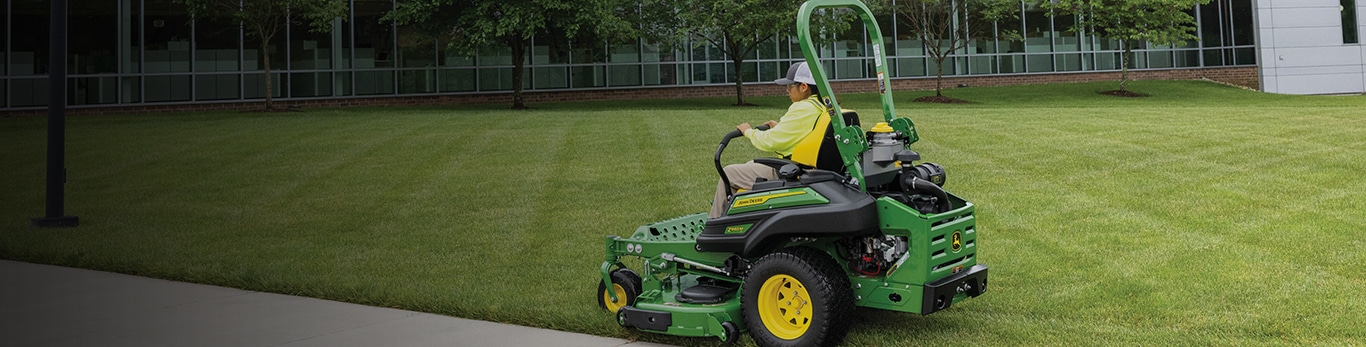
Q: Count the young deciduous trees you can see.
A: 5